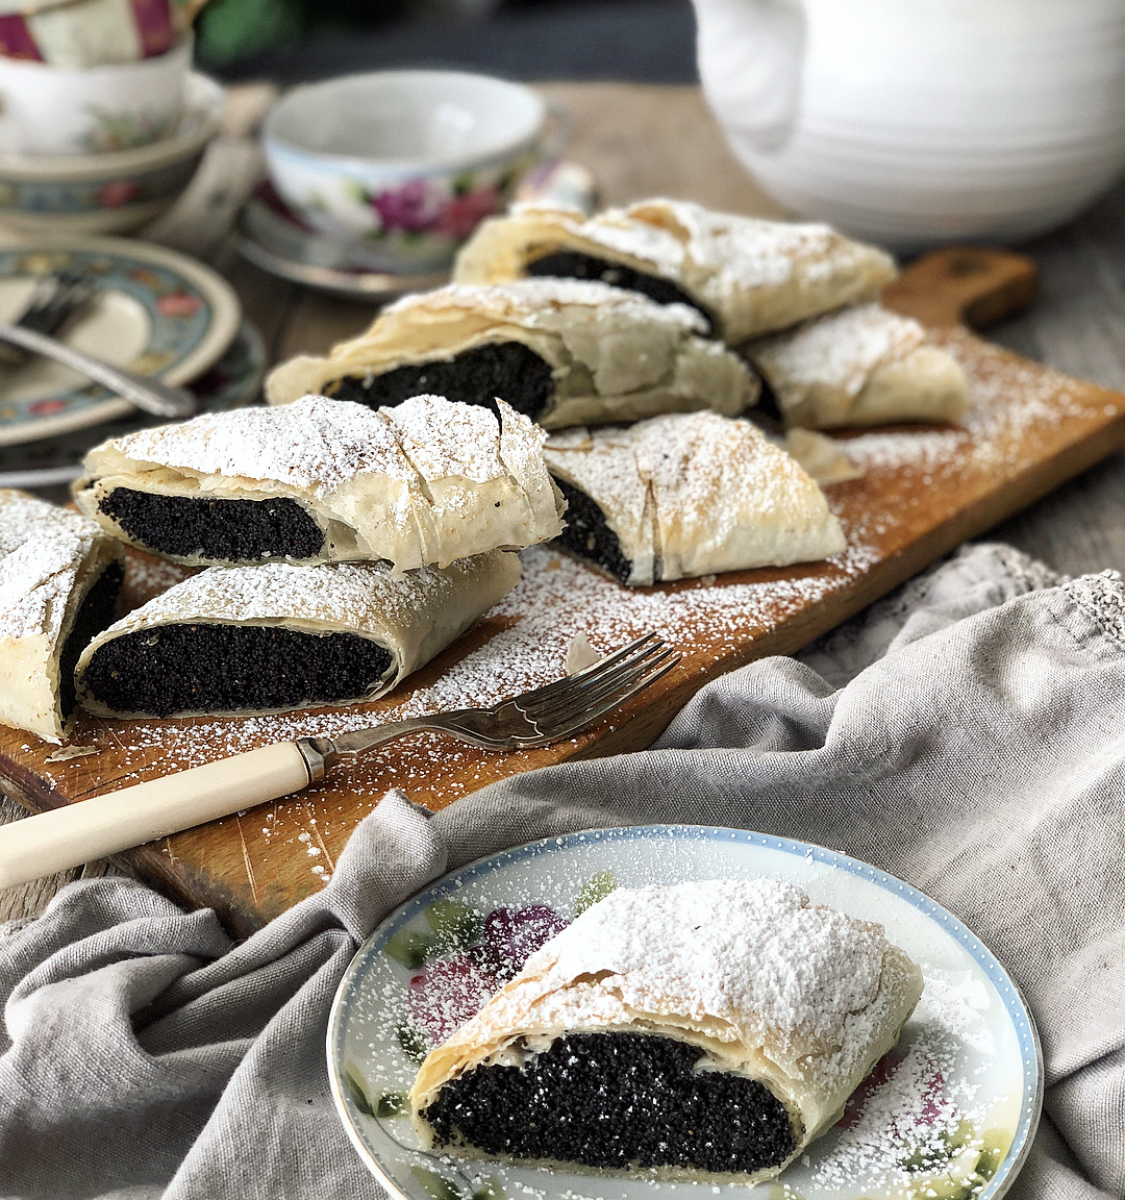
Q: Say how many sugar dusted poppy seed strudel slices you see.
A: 8